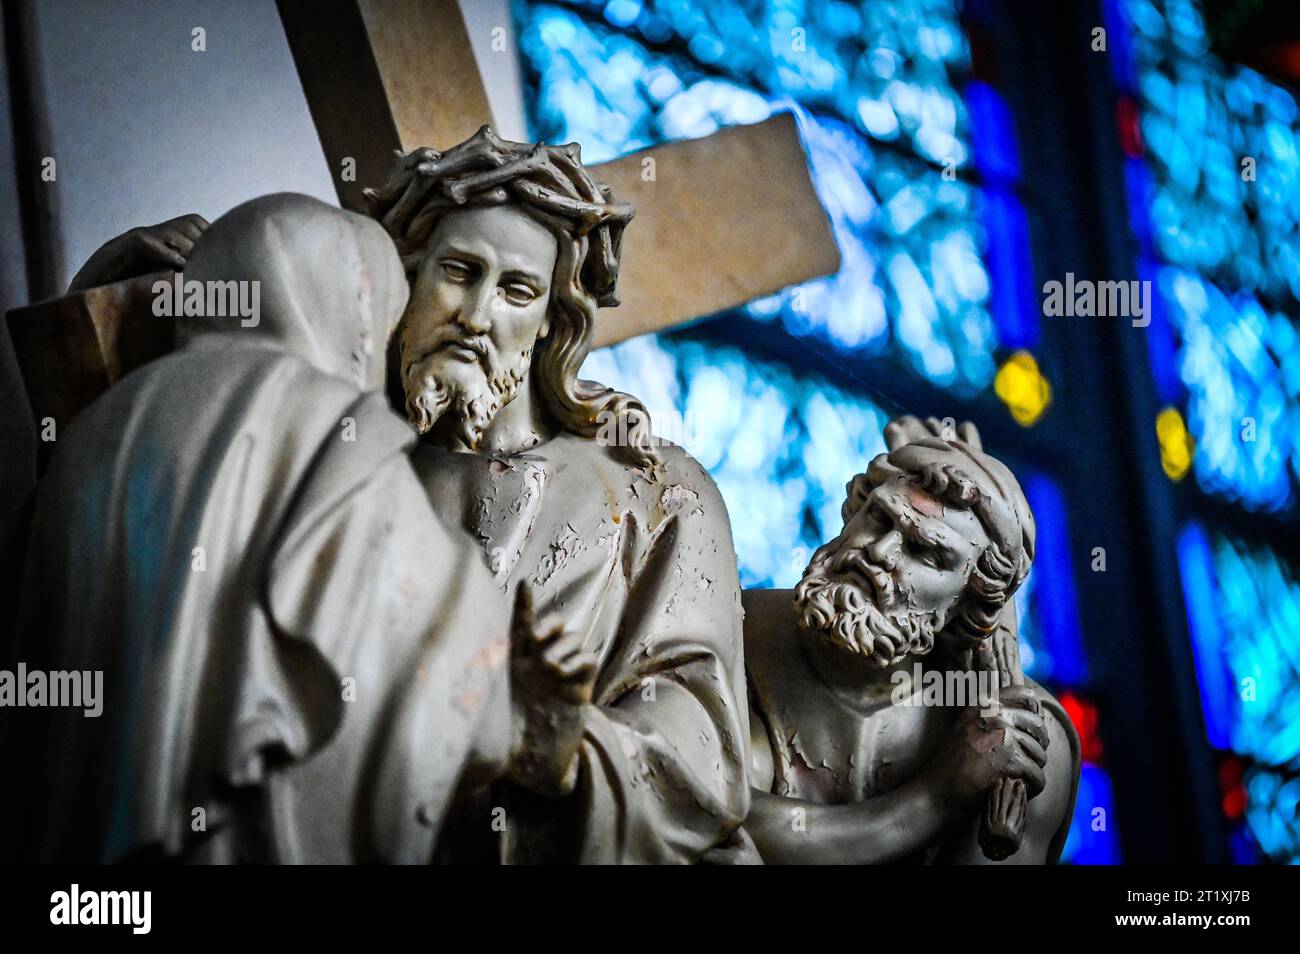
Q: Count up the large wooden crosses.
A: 1